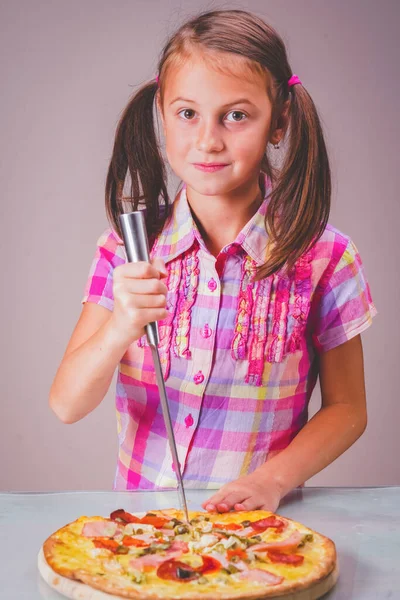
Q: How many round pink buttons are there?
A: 5